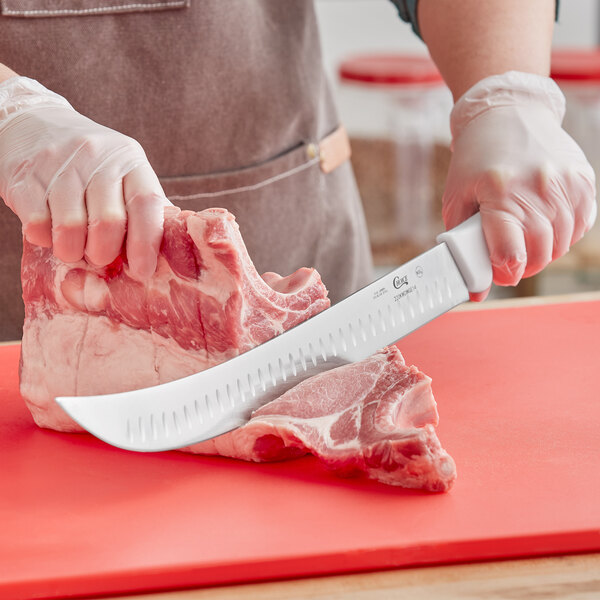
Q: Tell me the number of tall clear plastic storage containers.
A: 2